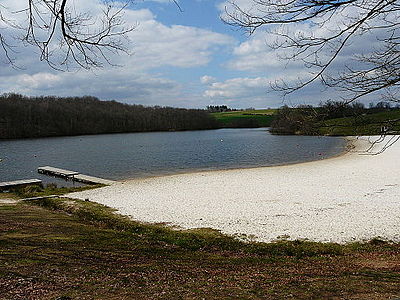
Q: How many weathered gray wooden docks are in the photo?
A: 2